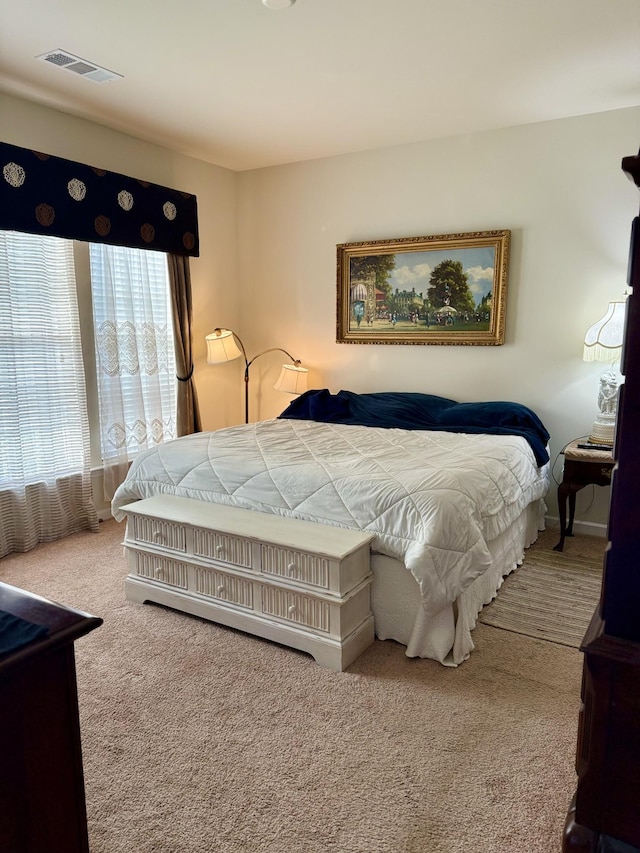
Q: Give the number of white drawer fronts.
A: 6